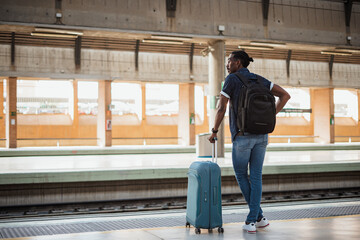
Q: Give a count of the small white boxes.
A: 3